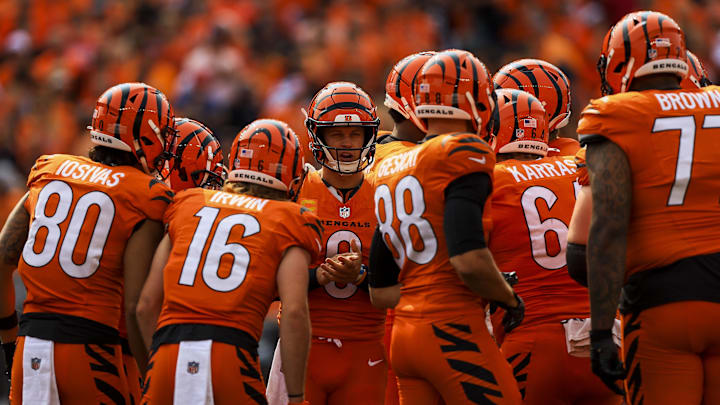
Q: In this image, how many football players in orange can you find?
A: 10